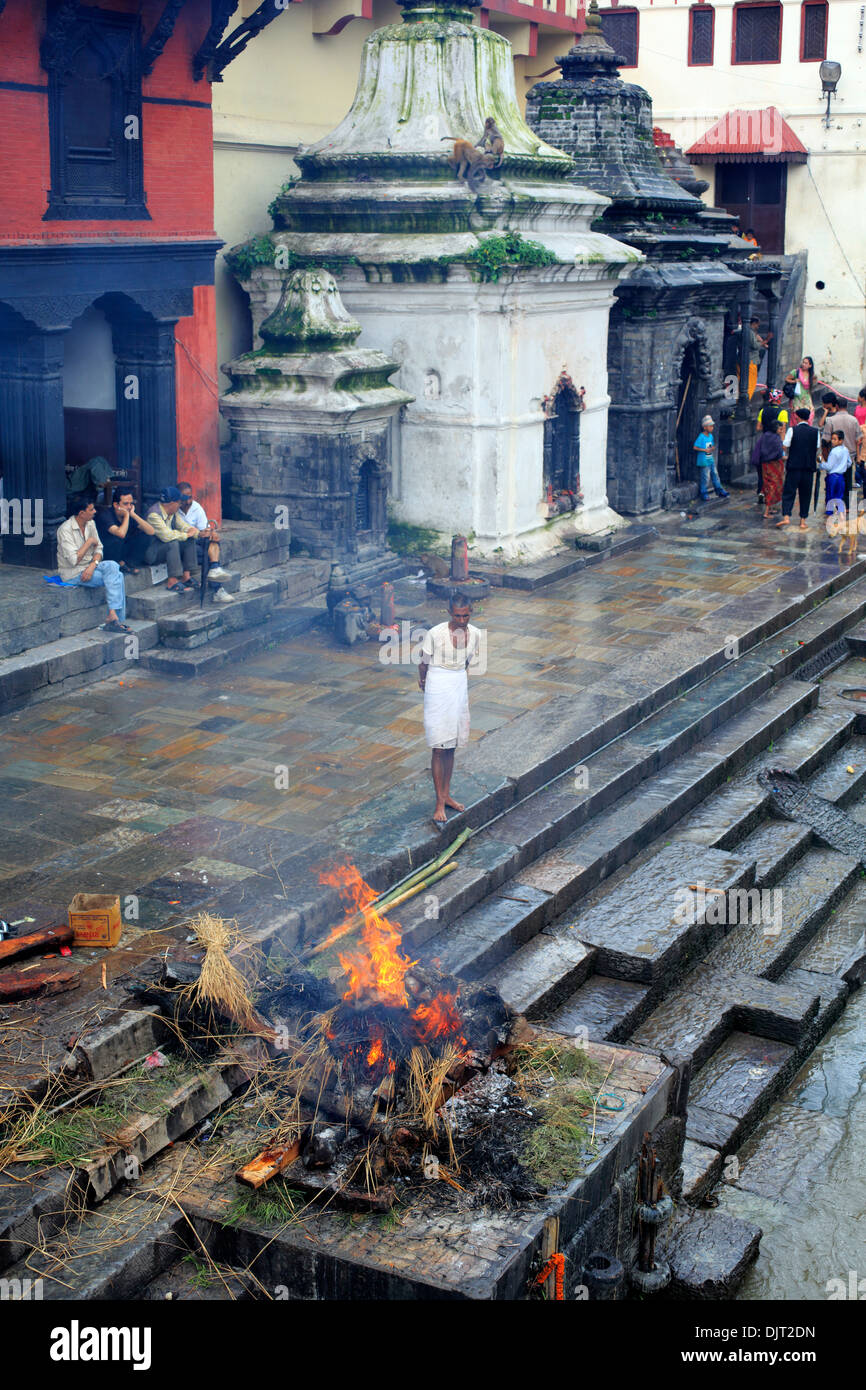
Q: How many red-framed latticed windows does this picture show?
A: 4